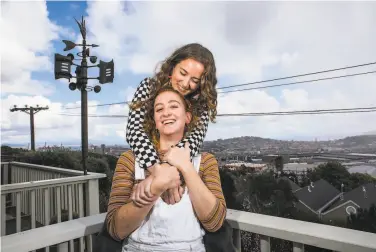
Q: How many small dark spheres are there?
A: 4